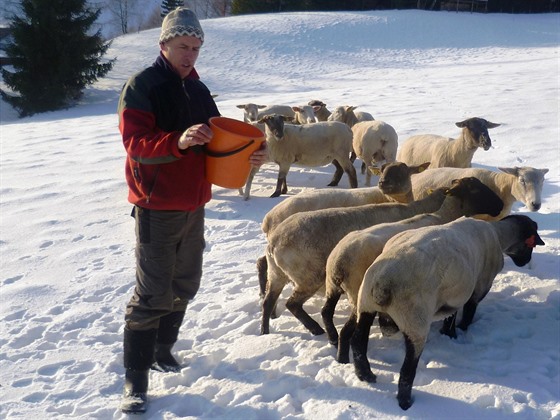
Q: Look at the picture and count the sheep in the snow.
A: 12